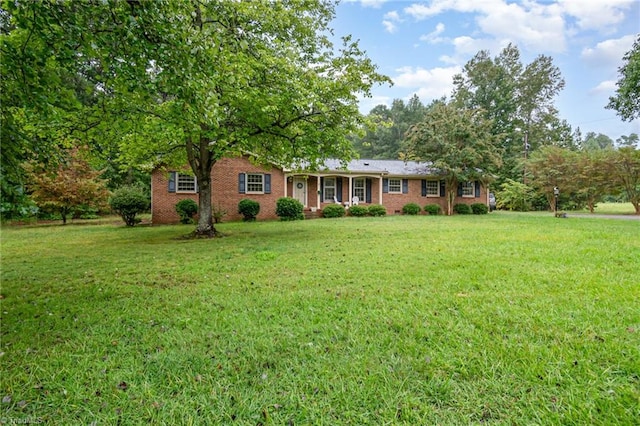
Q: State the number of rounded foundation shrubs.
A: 11